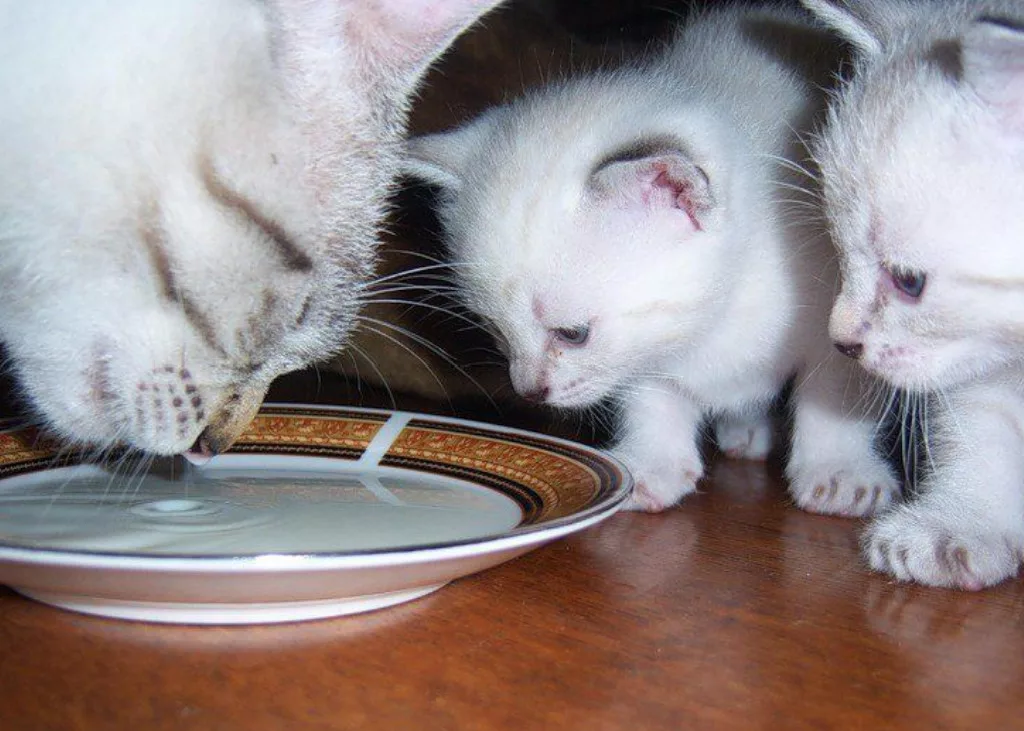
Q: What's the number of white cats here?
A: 3